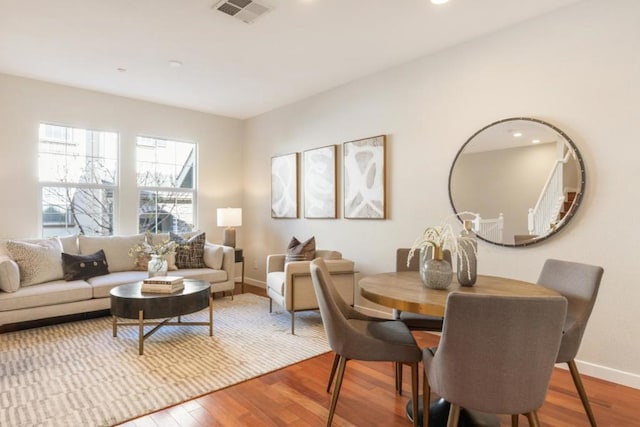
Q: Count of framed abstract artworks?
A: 3